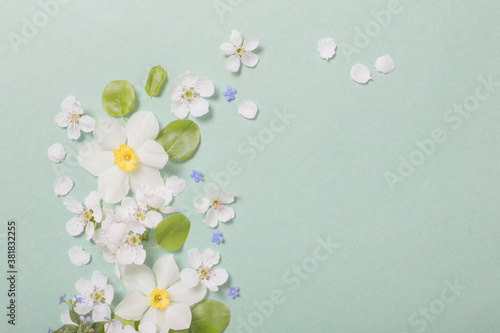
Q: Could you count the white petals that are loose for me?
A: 7